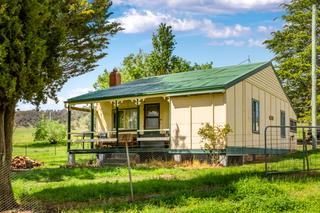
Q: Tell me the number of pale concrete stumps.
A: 4